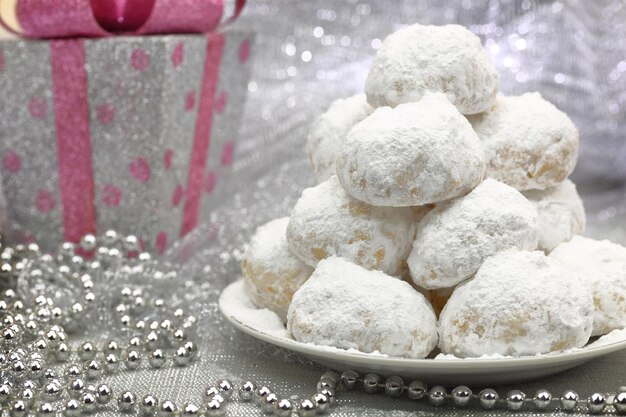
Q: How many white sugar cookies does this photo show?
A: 11